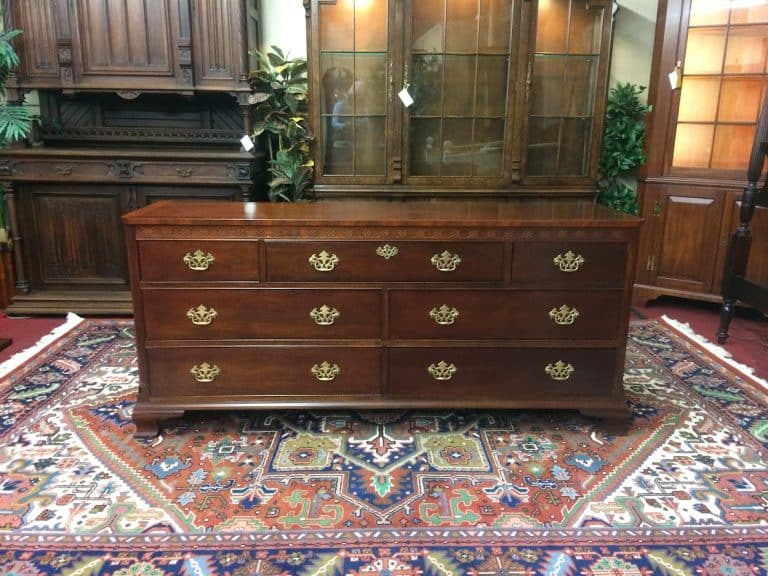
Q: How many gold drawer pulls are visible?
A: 12